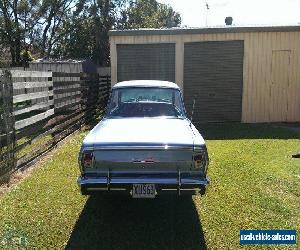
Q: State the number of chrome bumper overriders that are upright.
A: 2